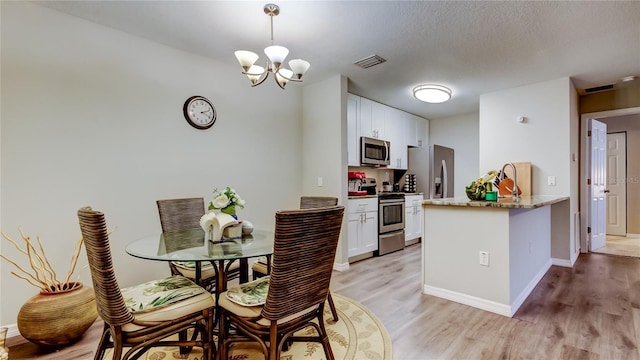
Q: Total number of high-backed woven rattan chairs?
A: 4